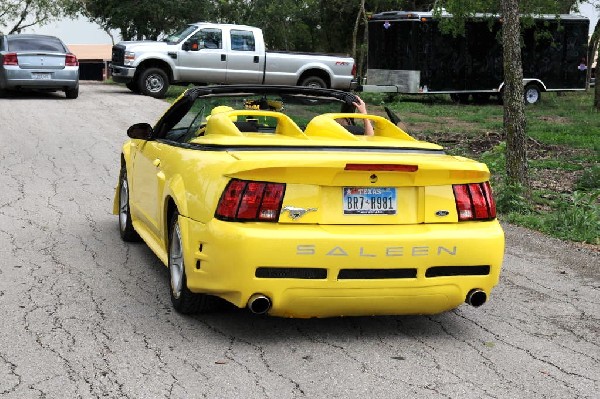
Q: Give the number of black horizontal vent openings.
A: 3